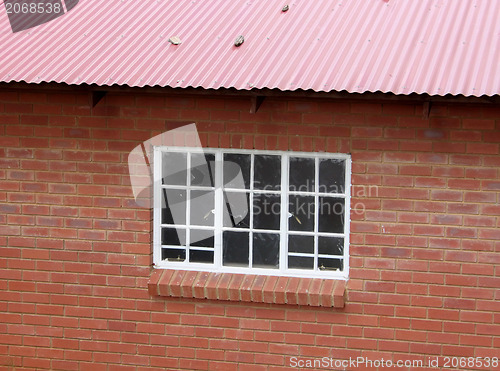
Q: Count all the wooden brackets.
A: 3